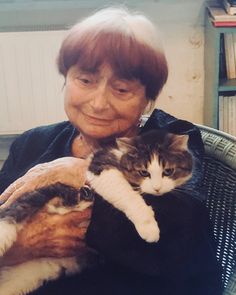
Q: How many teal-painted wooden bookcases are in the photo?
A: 1